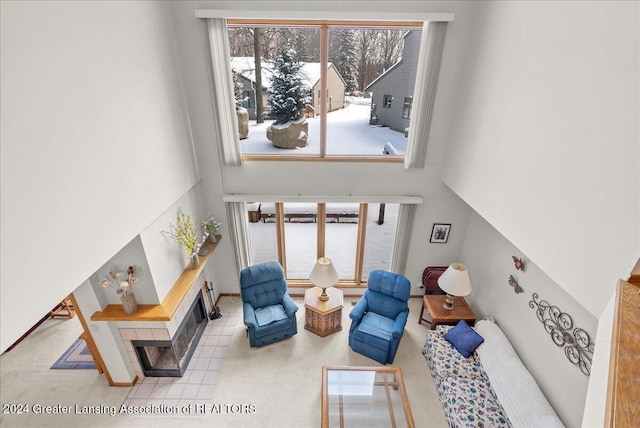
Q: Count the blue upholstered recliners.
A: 2